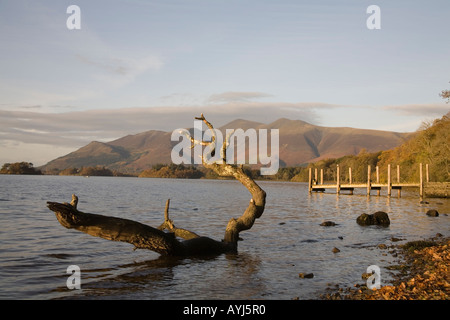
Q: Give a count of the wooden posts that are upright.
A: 11